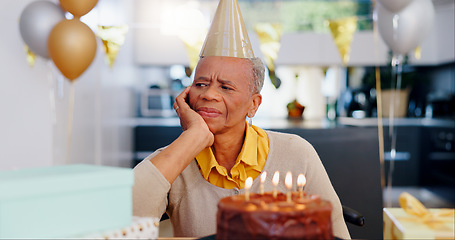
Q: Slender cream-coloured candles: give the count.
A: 5